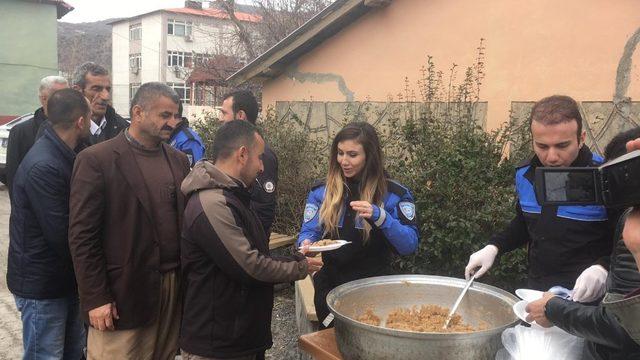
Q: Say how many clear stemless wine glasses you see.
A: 0